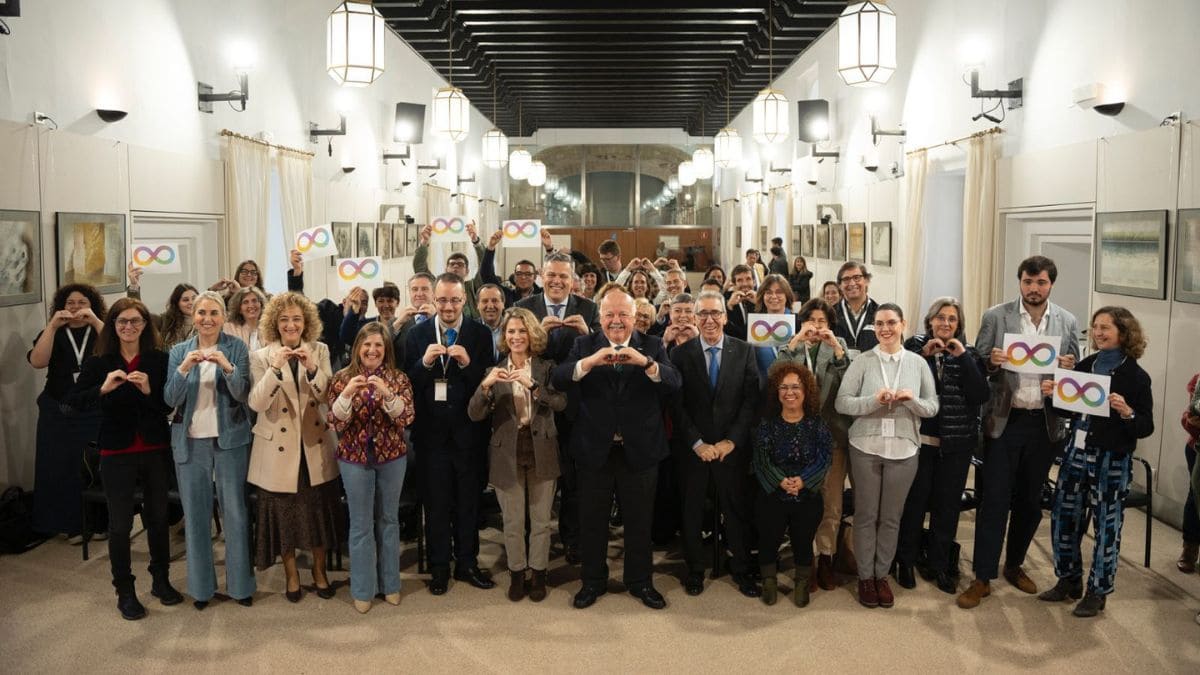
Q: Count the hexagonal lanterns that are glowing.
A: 10